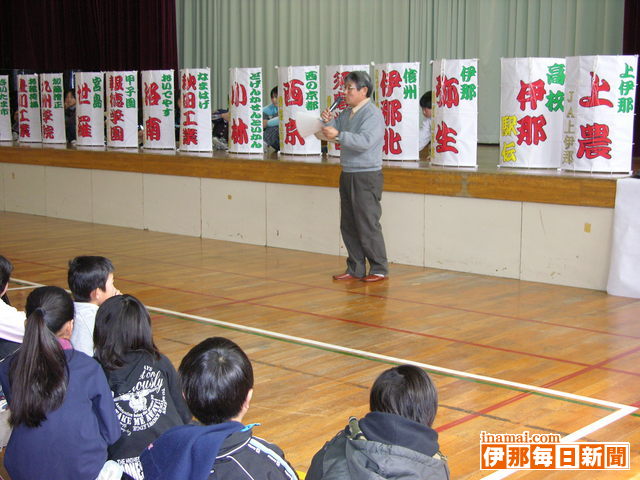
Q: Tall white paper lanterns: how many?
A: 14